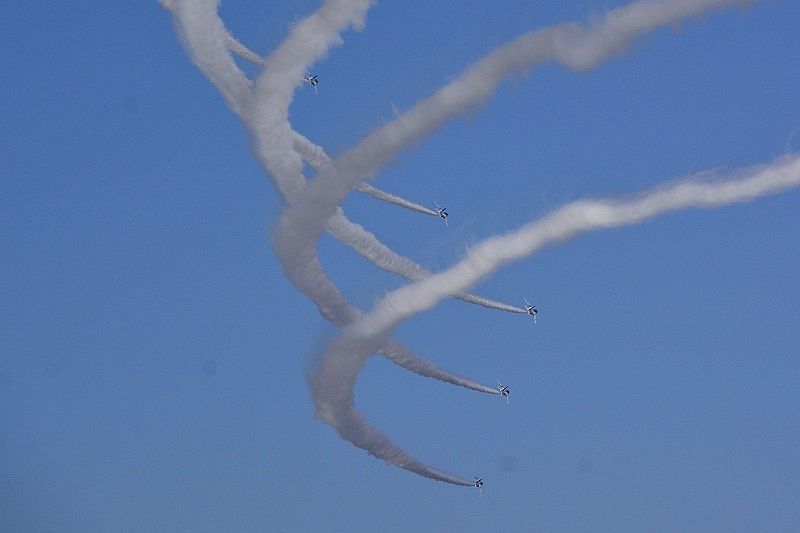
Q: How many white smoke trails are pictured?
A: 5